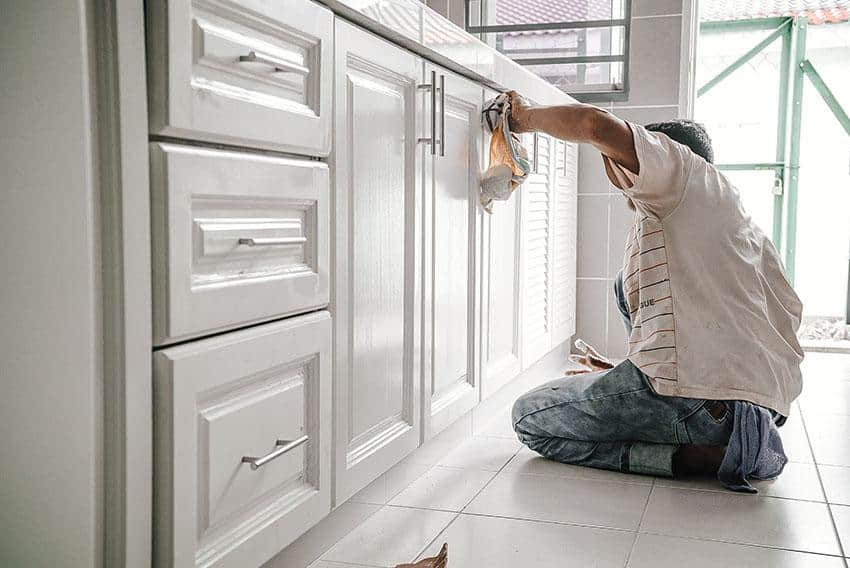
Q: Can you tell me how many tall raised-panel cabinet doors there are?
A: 3